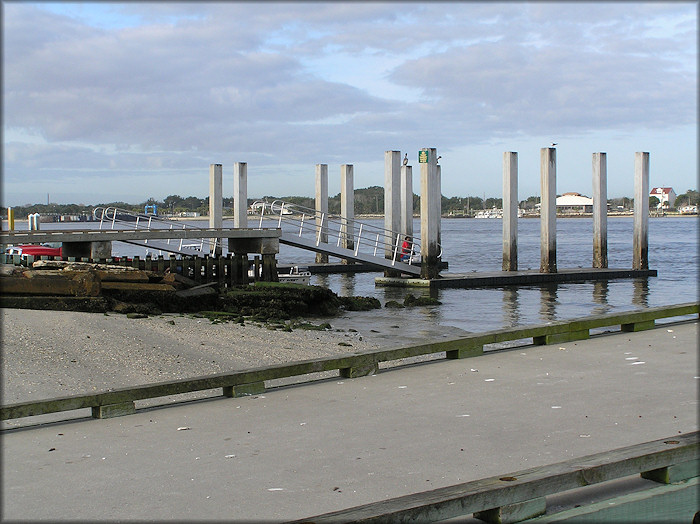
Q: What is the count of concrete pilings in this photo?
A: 12